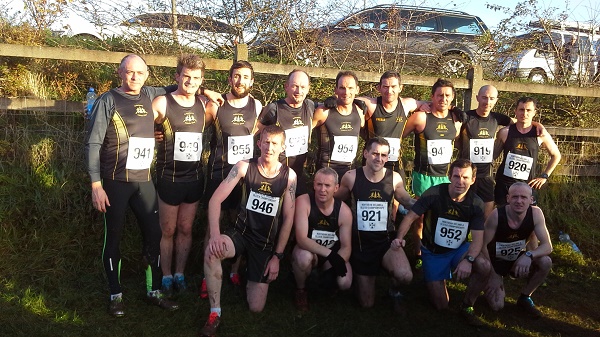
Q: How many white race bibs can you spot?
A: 14